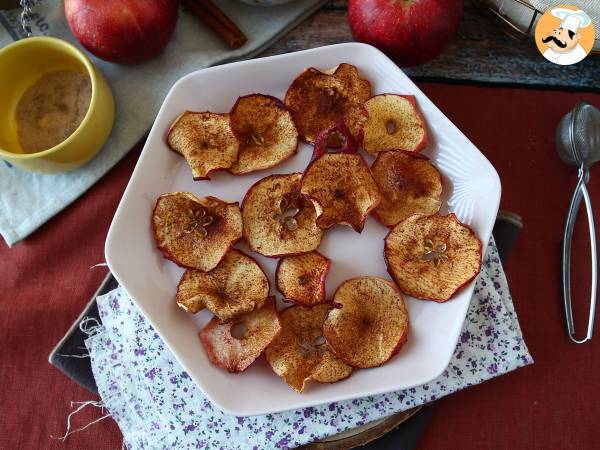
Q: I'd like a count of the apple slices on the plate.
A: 15